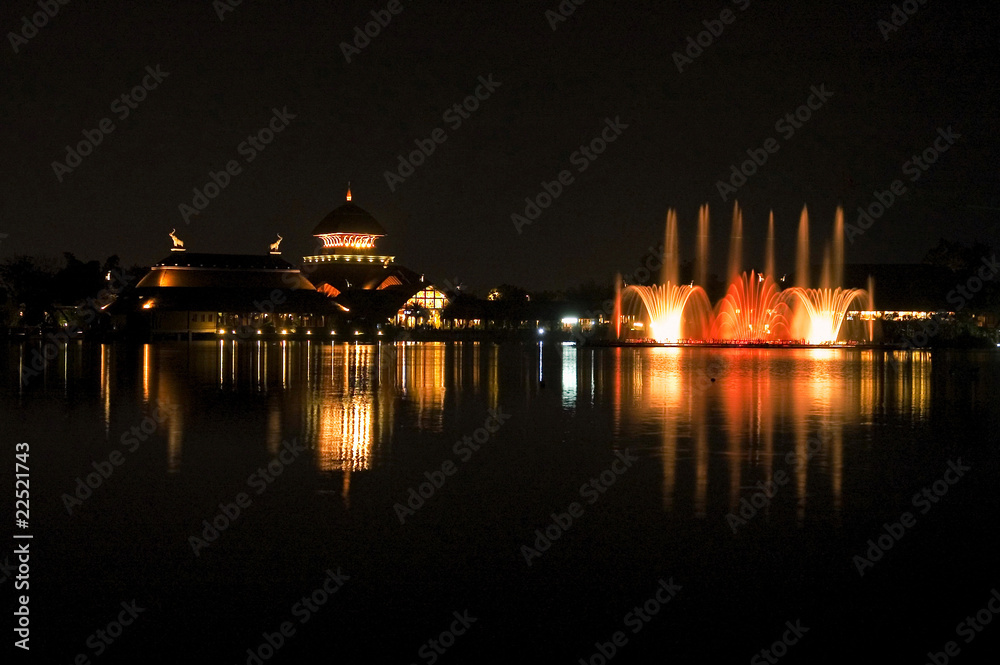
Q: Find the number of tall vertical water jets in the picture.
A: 6